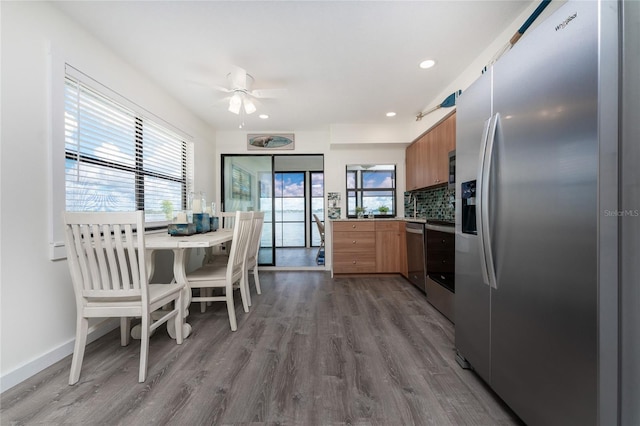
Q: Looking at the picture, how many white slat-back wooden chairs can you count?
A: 4